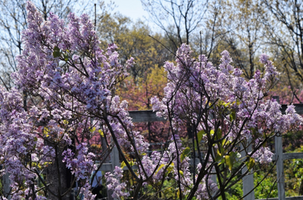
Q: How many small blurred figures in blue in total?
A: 1